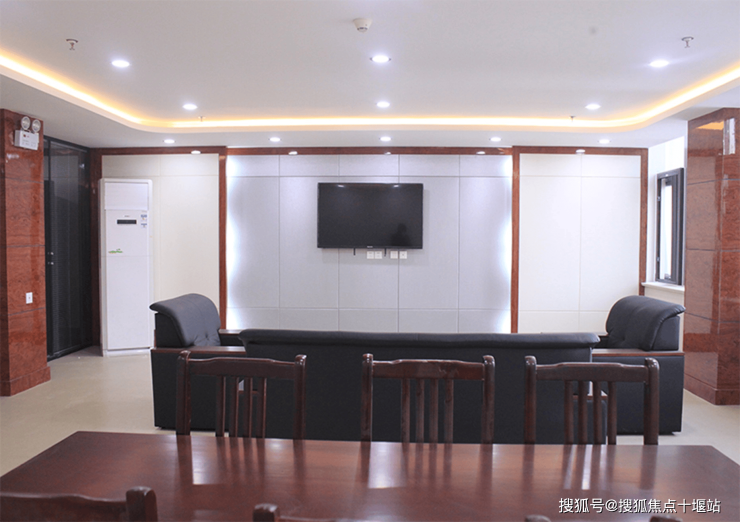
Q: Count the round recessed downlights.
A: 11